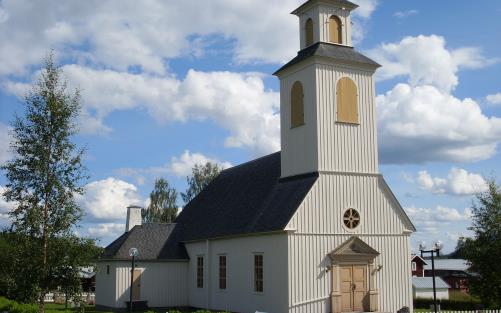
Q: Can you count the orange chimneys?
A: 0